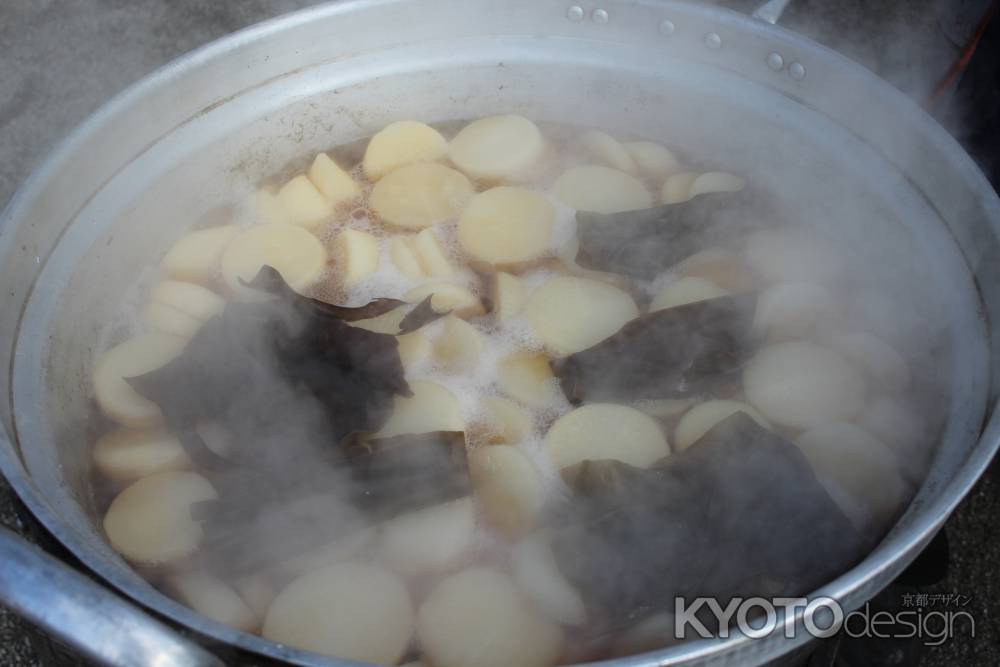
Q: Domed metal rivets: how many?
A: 6